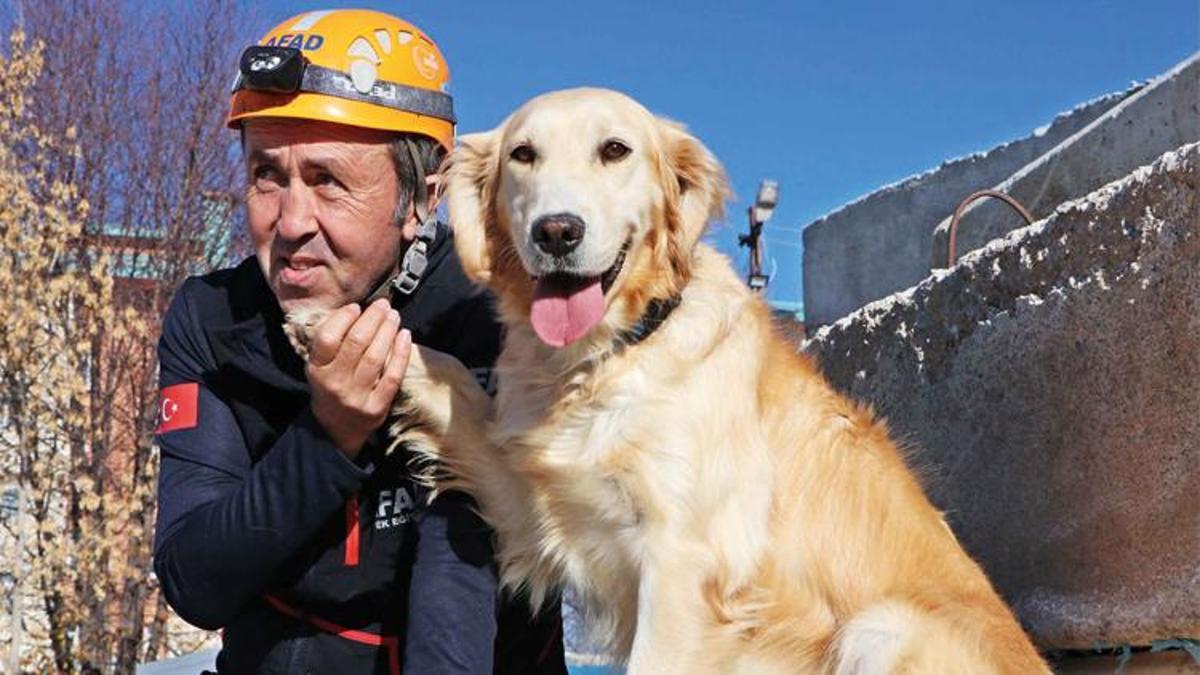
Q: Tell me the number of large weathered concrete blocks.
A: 3